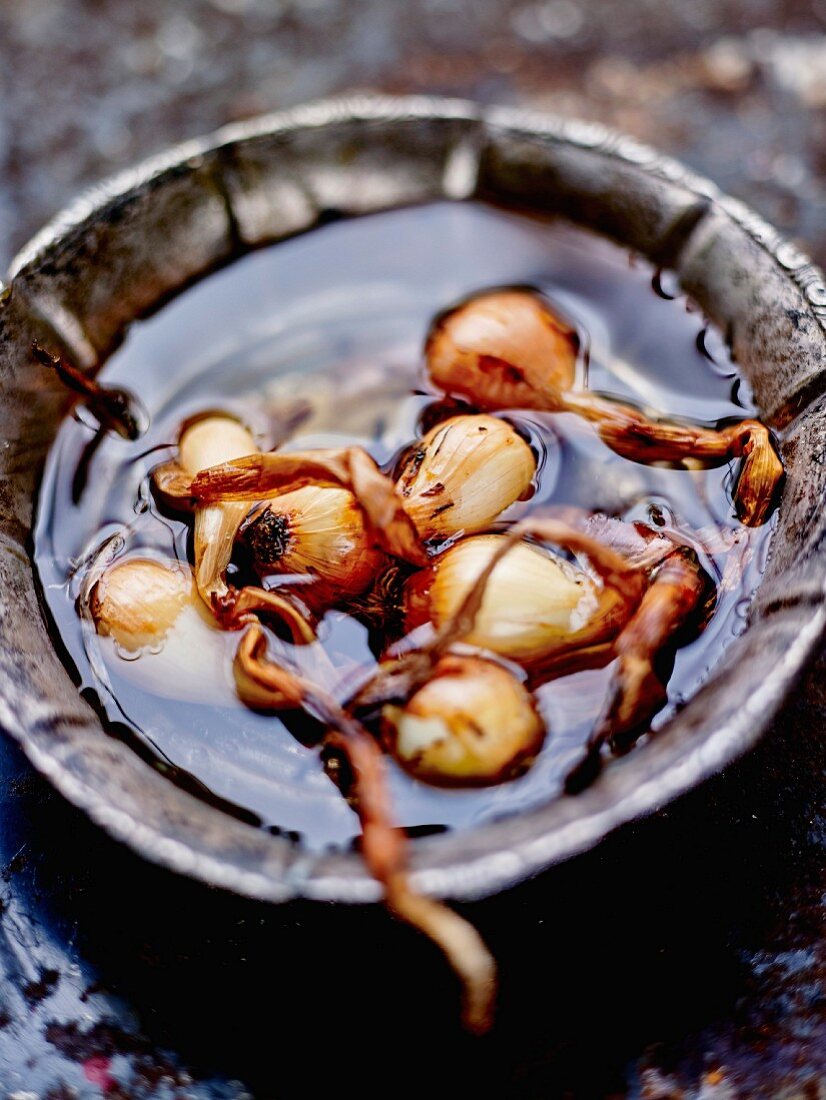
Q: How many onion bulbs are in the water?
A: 7